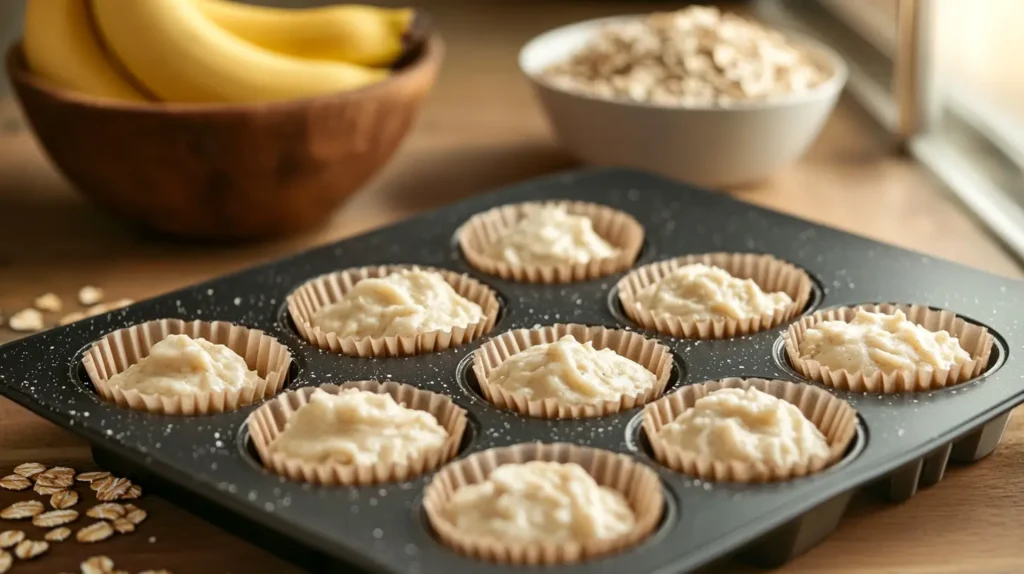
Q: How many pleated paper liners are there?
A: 9